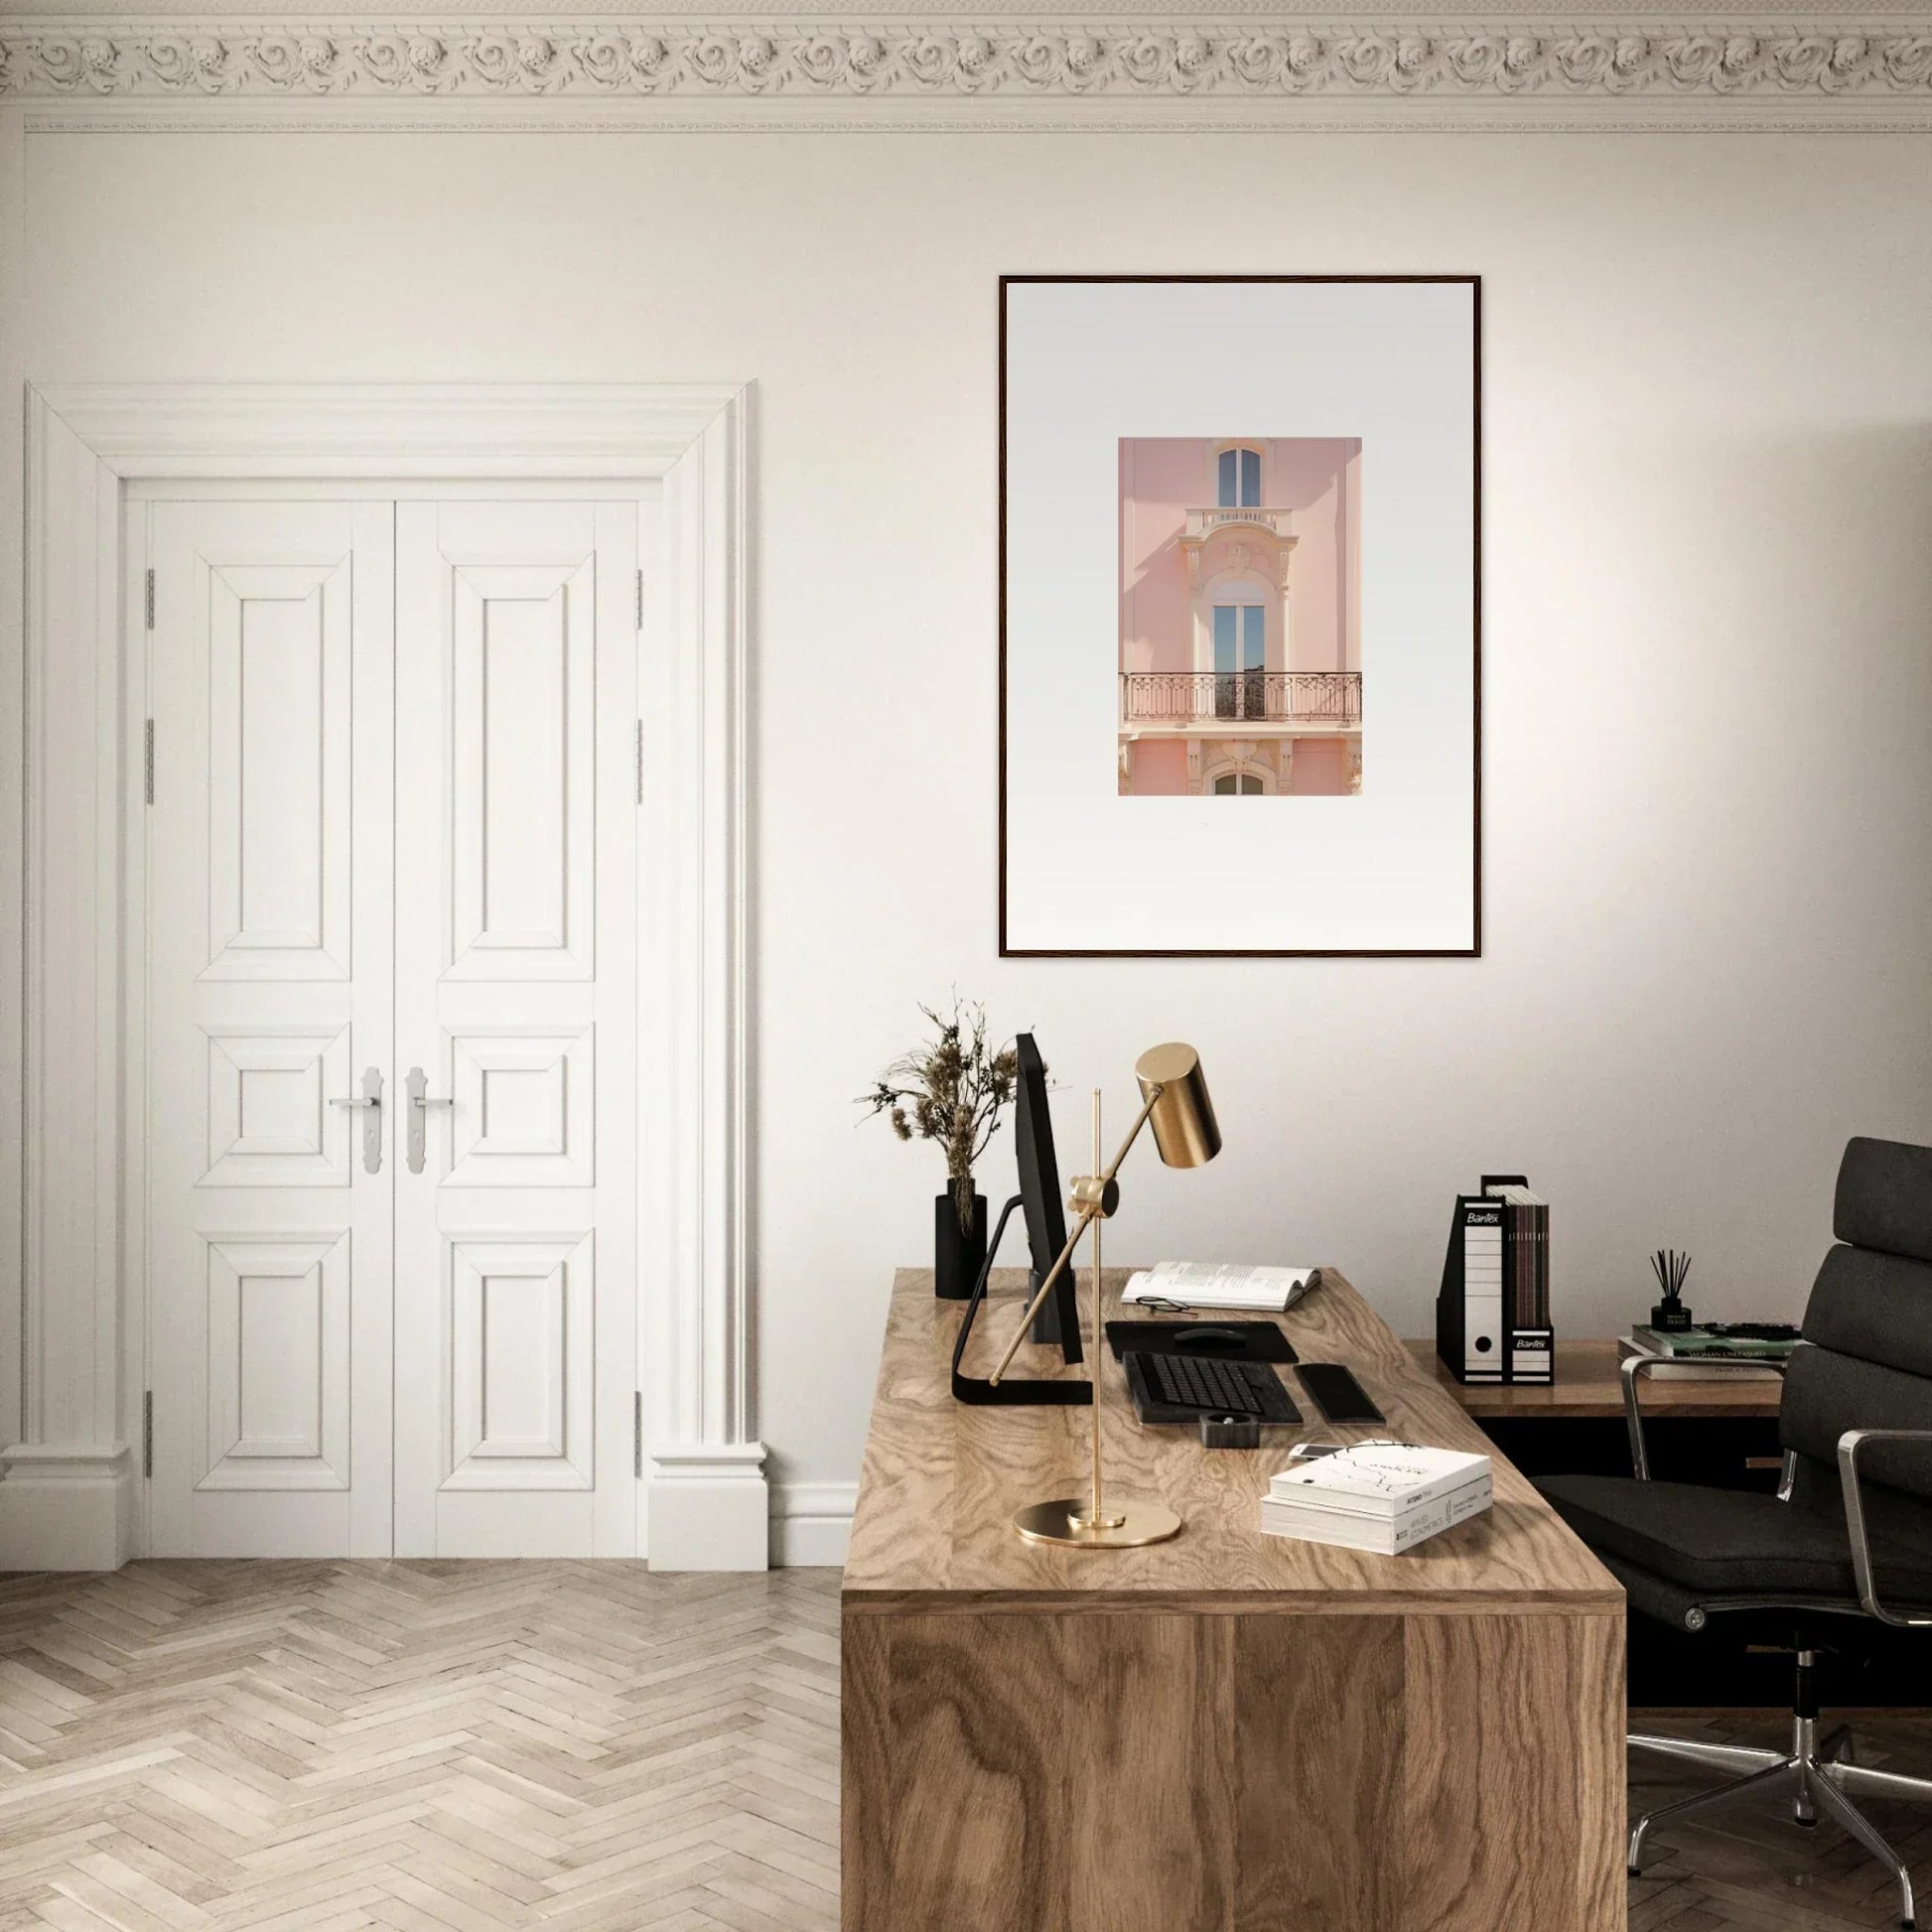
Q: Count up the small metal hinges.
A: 6